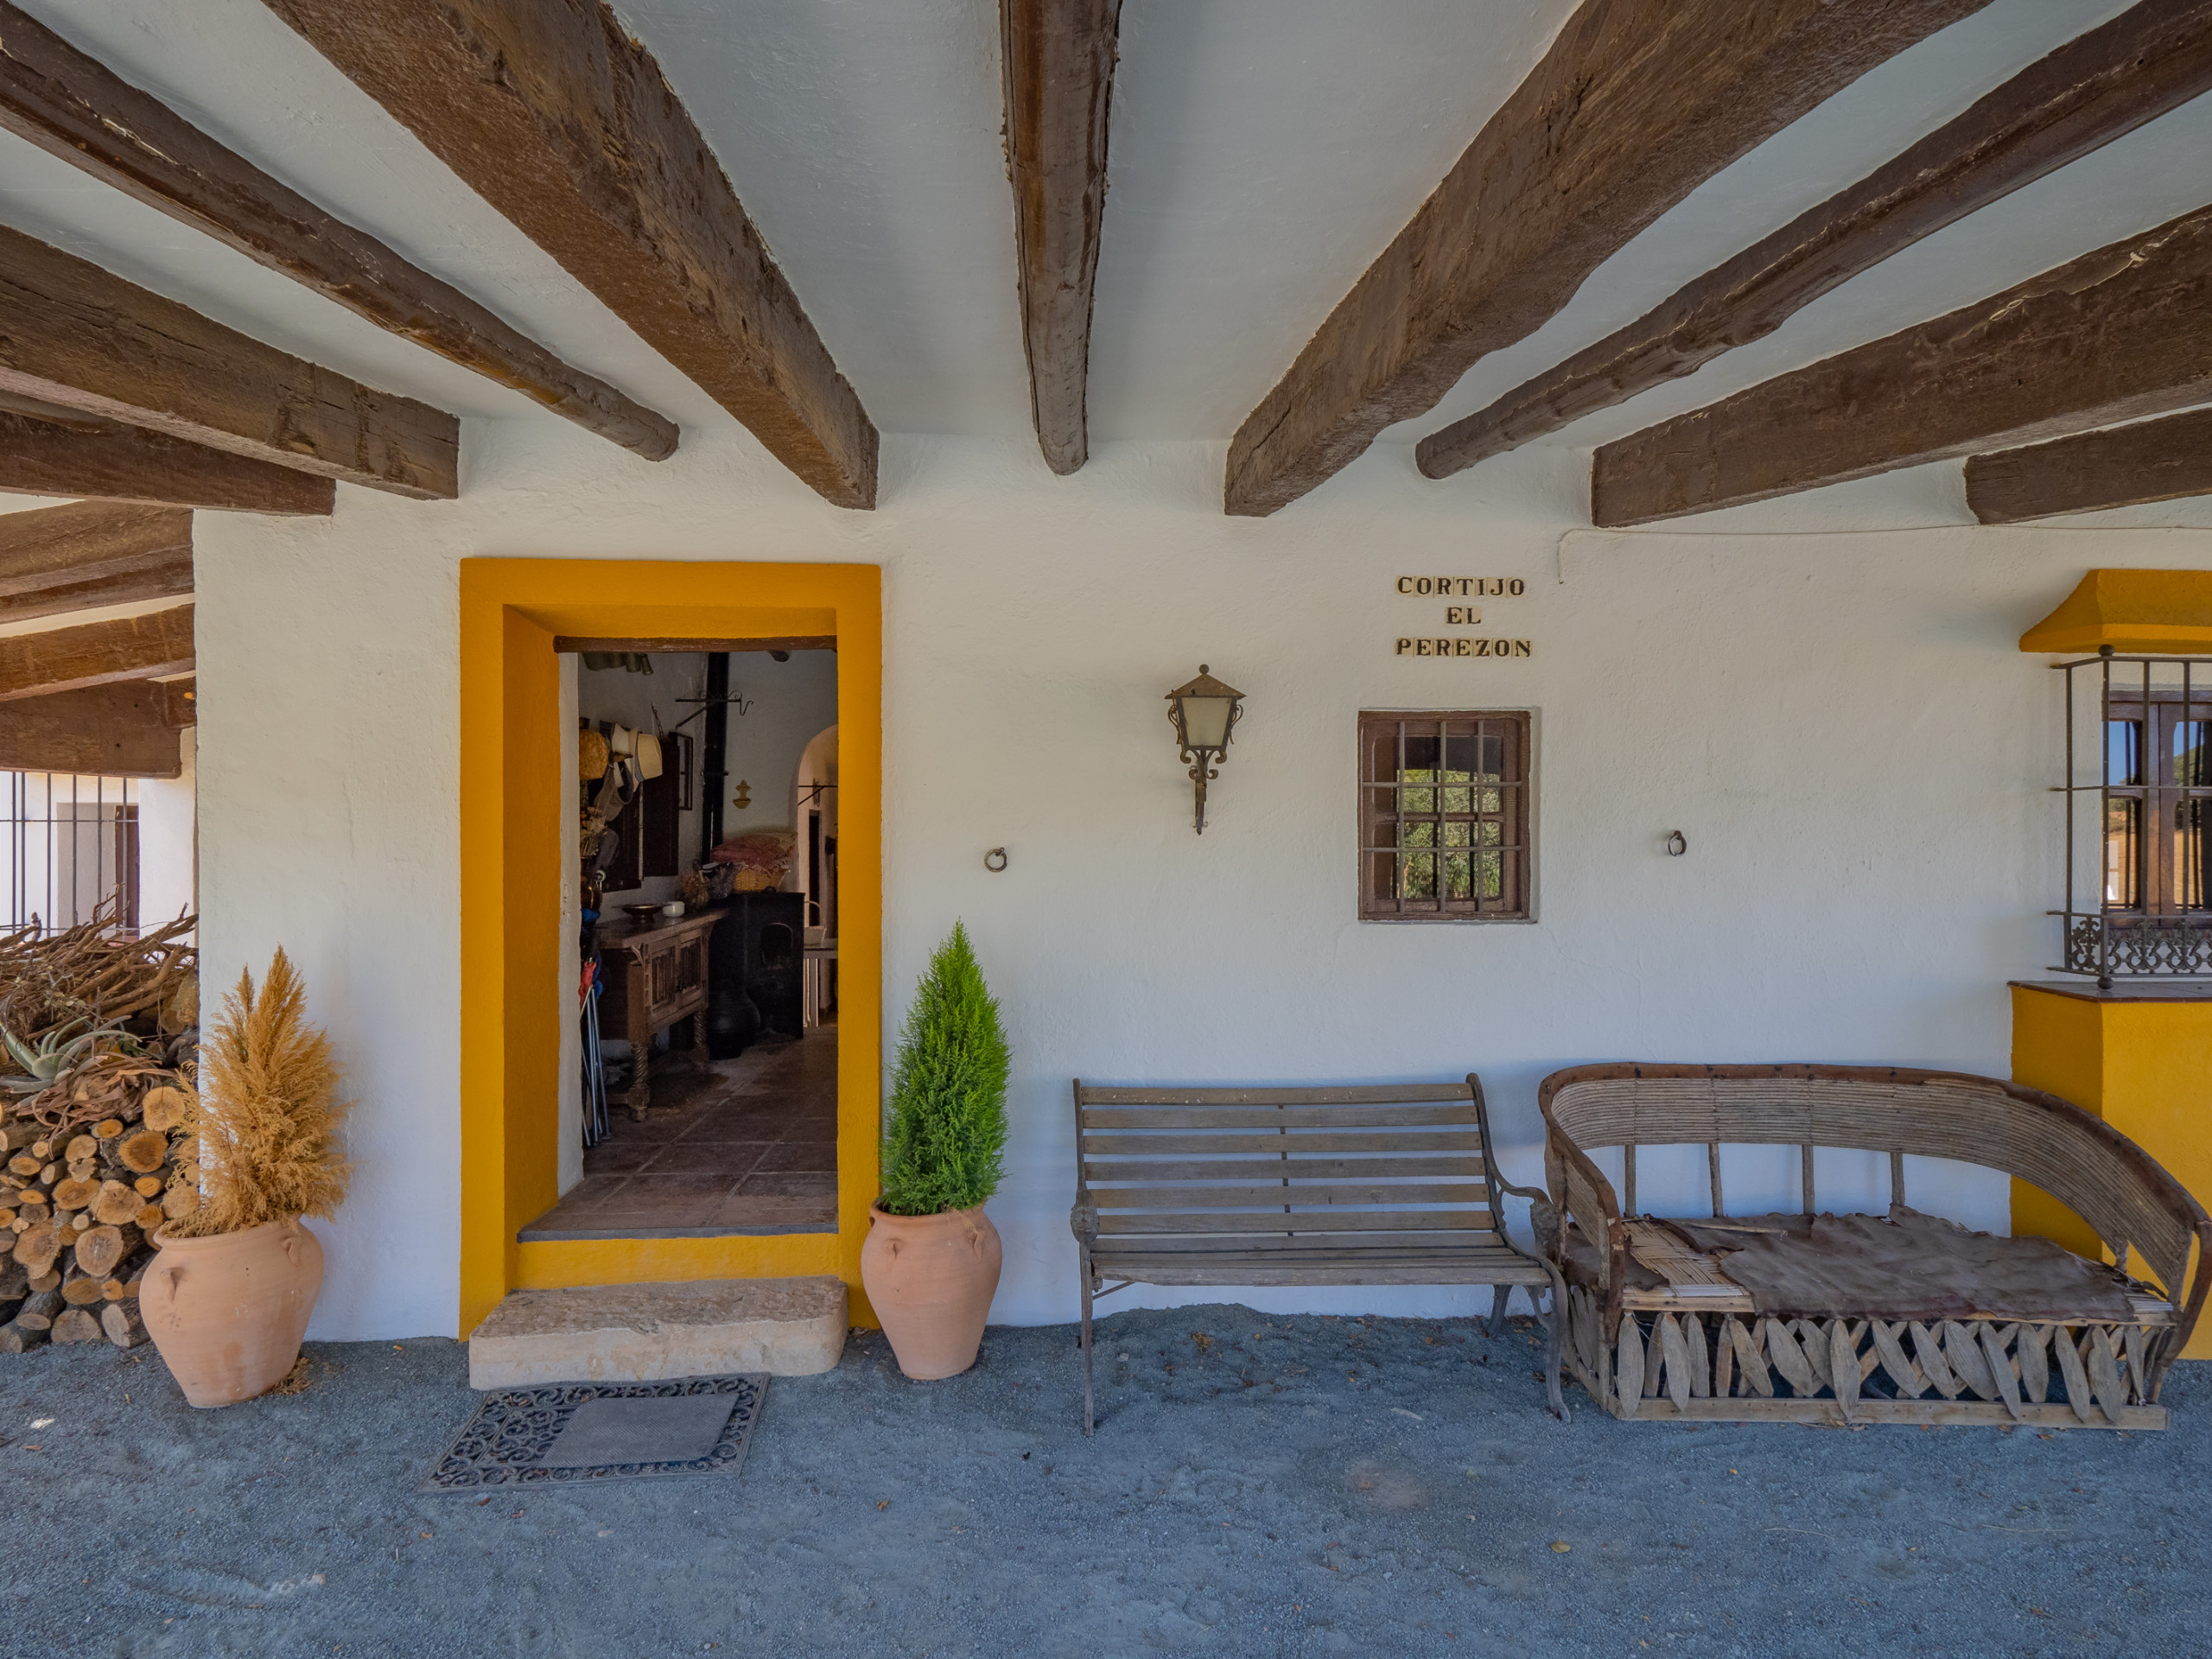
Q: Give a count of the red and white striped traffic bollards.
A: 0